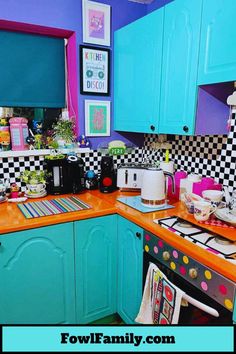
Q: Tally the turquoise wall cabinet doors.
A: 3